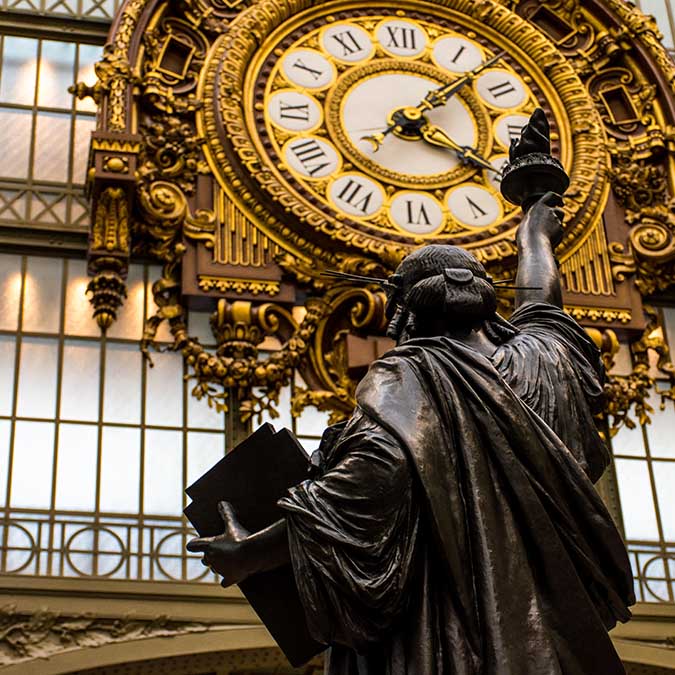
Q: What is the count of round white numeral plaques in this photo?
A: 12